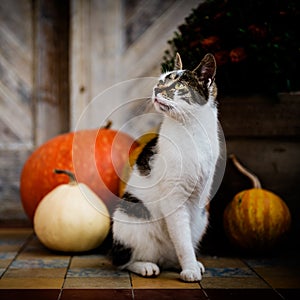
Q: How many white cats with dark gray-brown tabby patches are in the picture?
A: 1